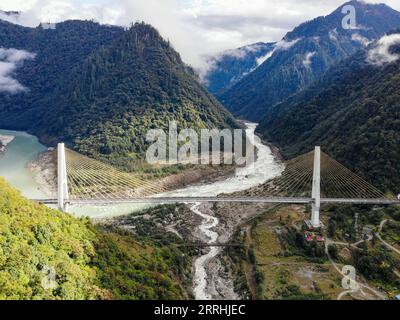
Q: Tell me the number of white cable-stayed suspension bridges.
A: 1